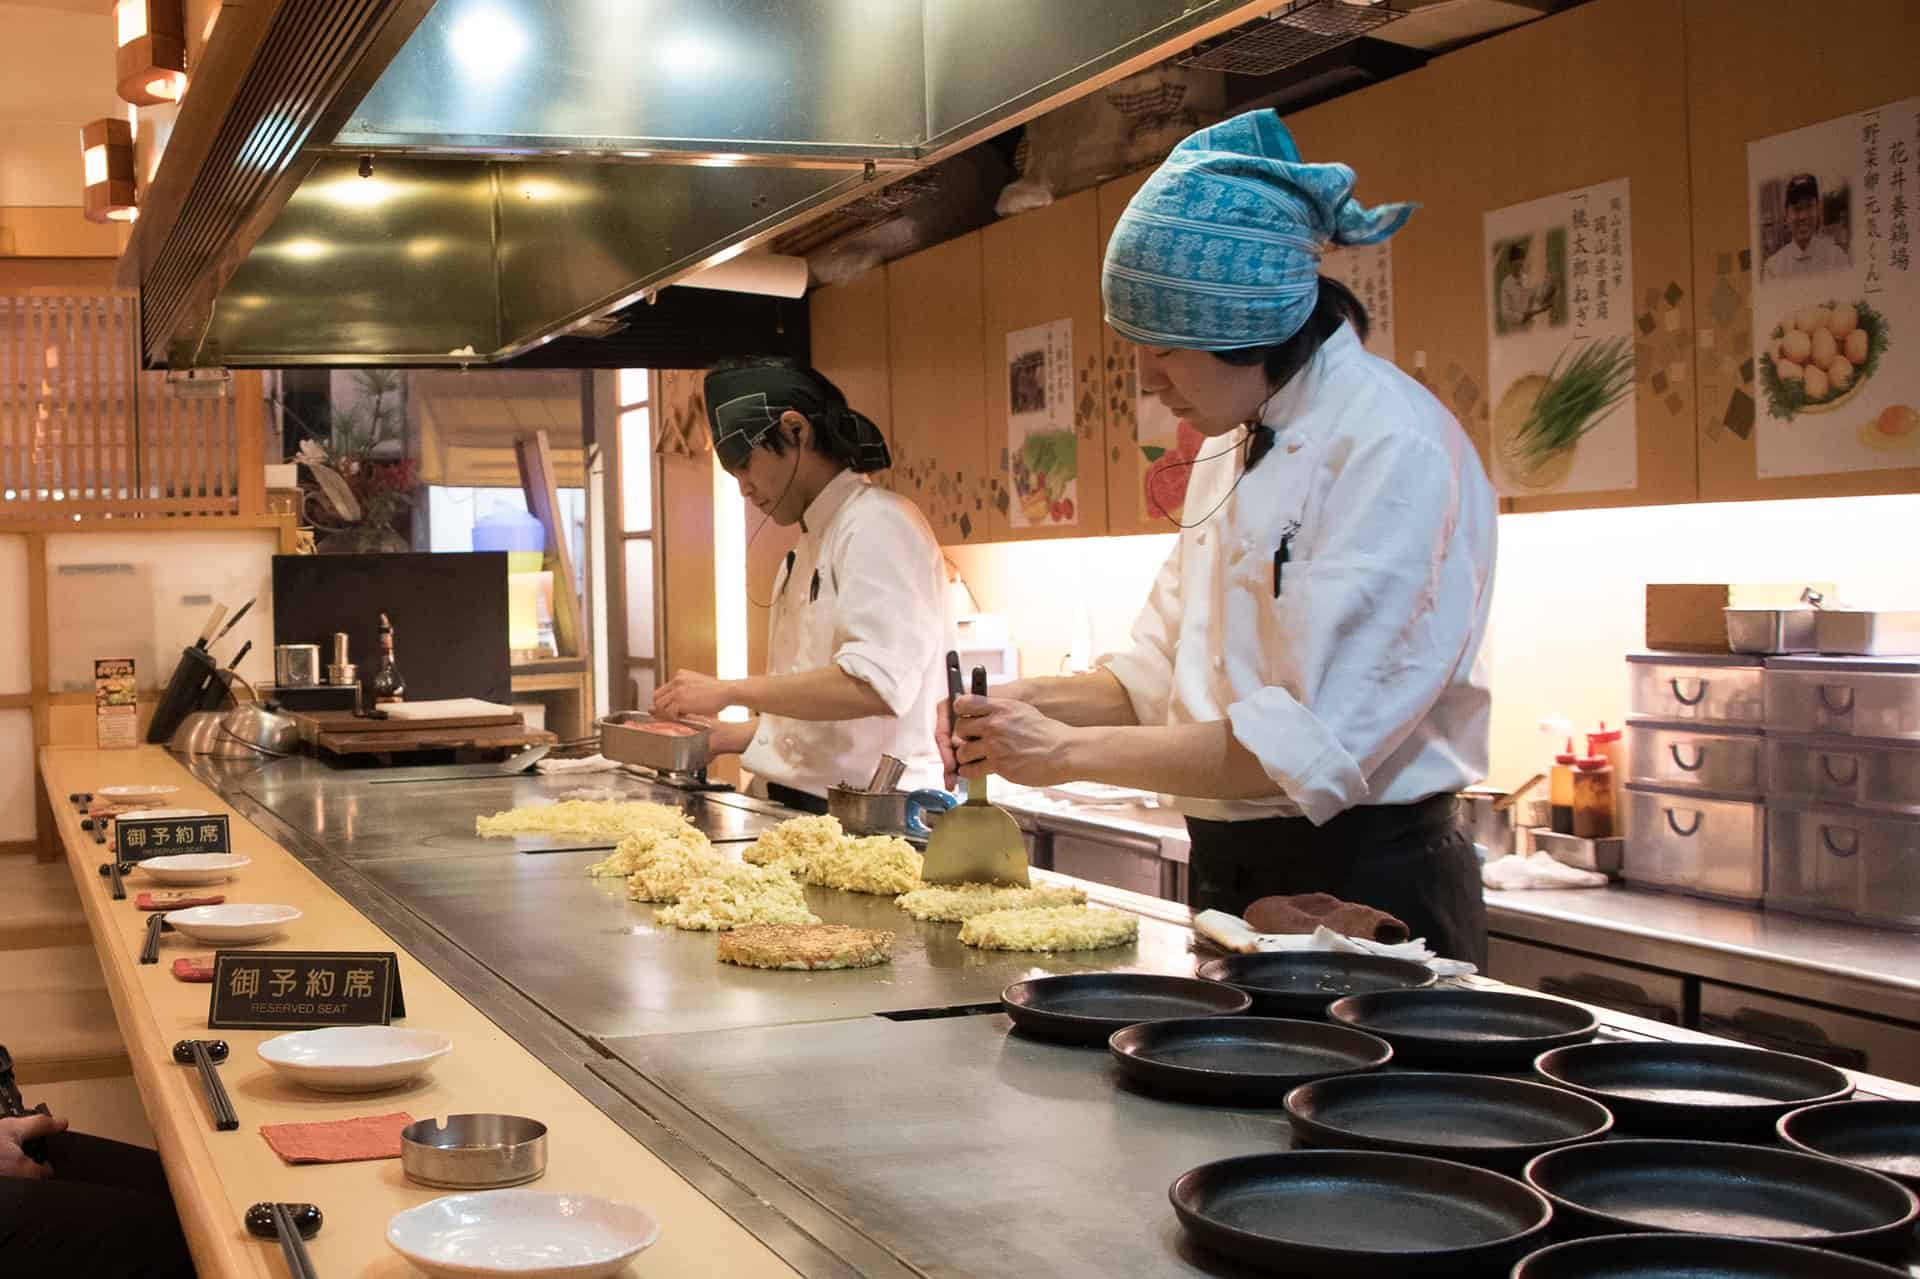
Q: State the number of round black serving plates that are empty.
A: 10